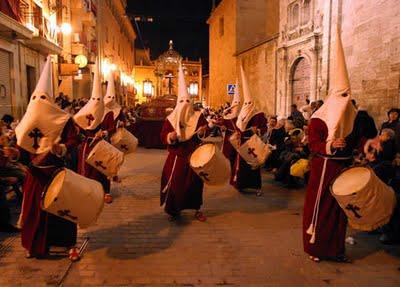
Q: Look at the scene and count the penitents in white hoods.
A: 7